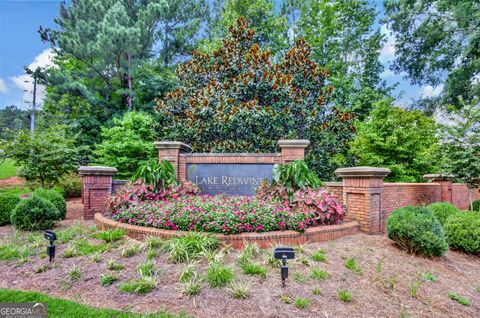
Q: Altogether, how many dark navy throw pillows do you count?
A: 0